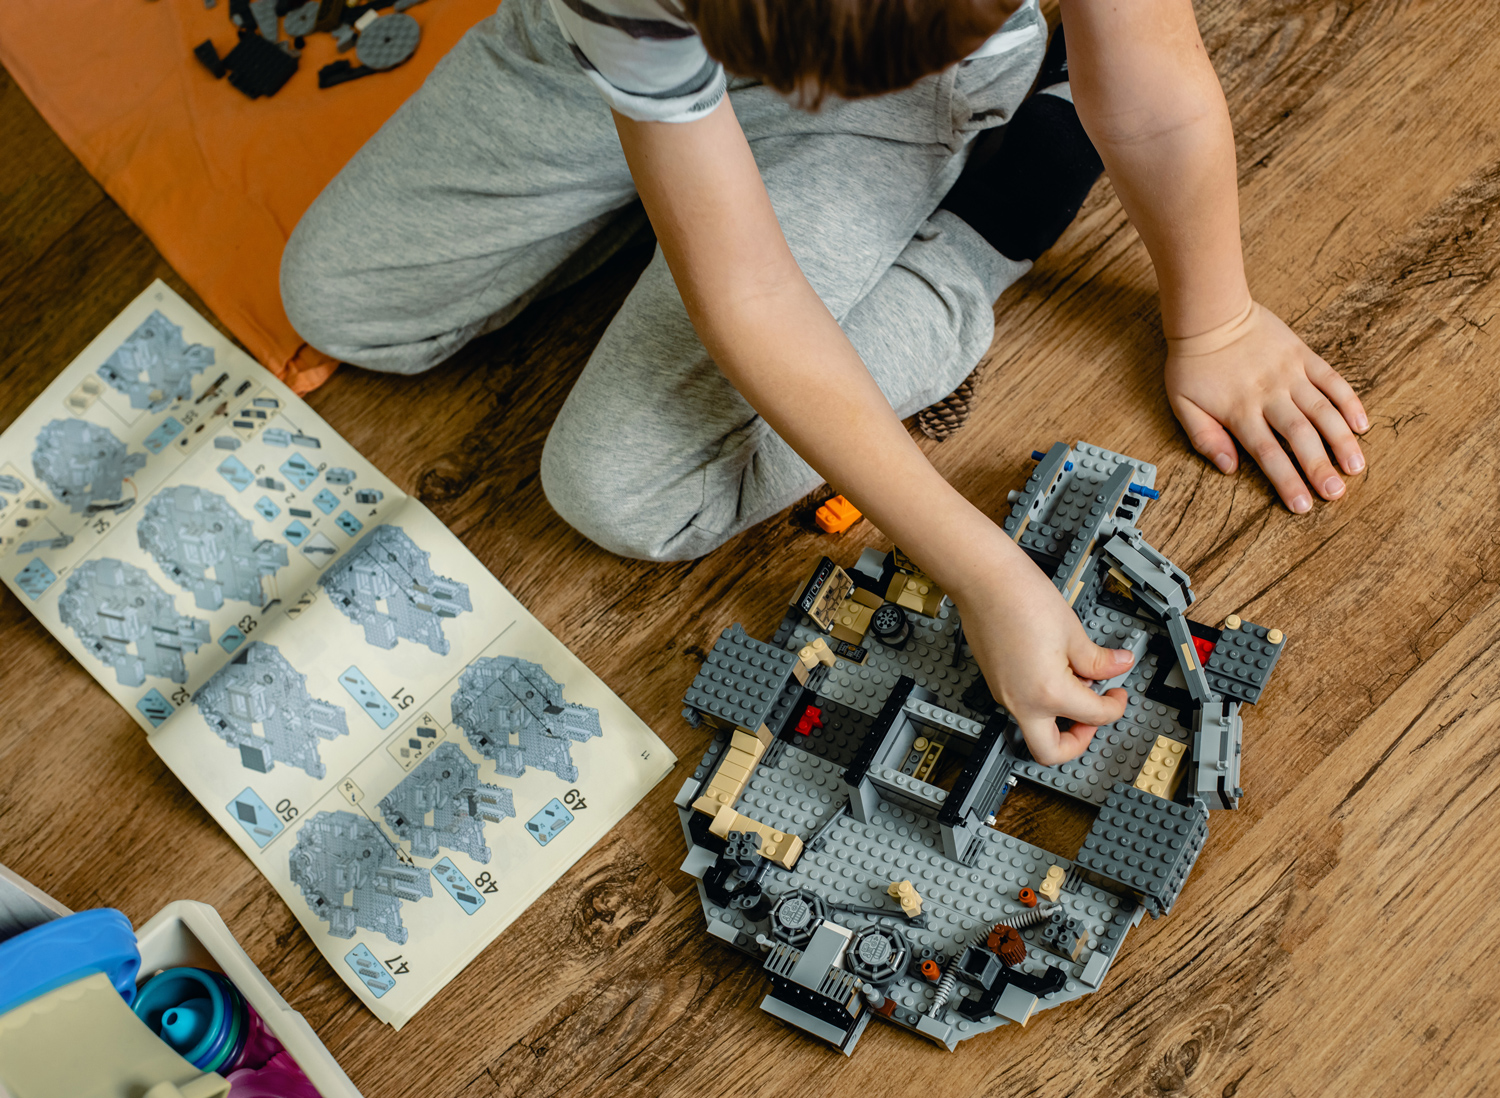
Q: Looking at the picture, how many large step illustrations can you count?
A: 9